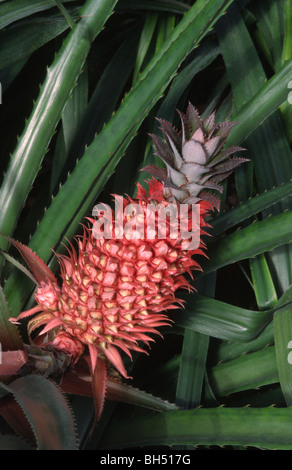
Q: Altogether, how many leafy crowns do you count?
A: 1